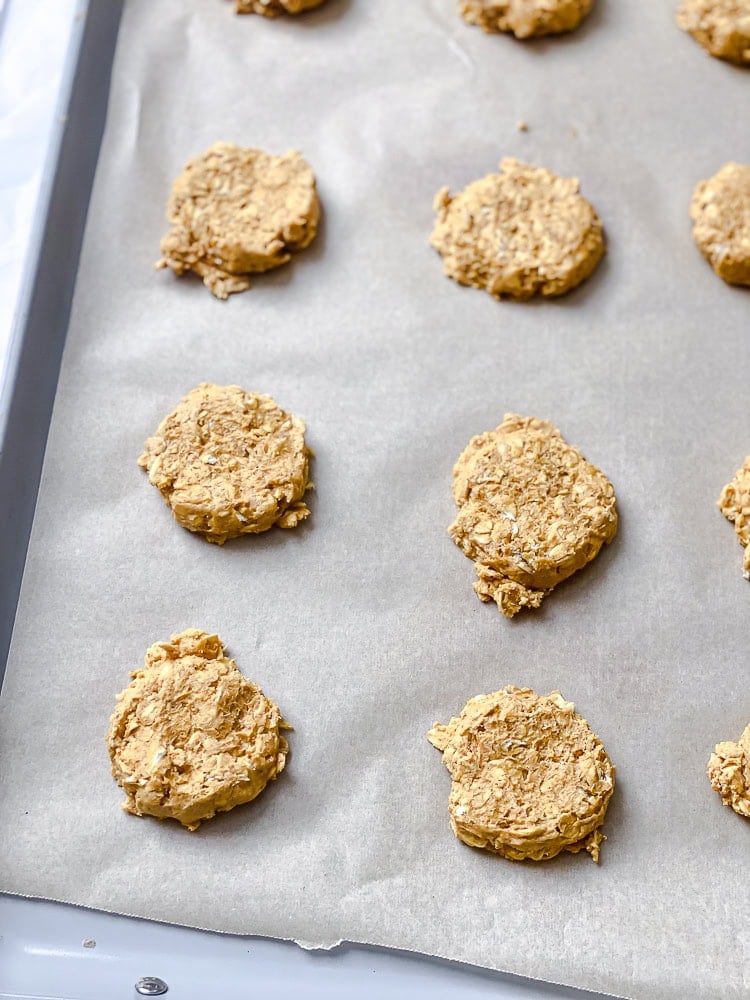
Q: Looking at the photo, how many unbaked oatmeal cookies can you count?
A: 12